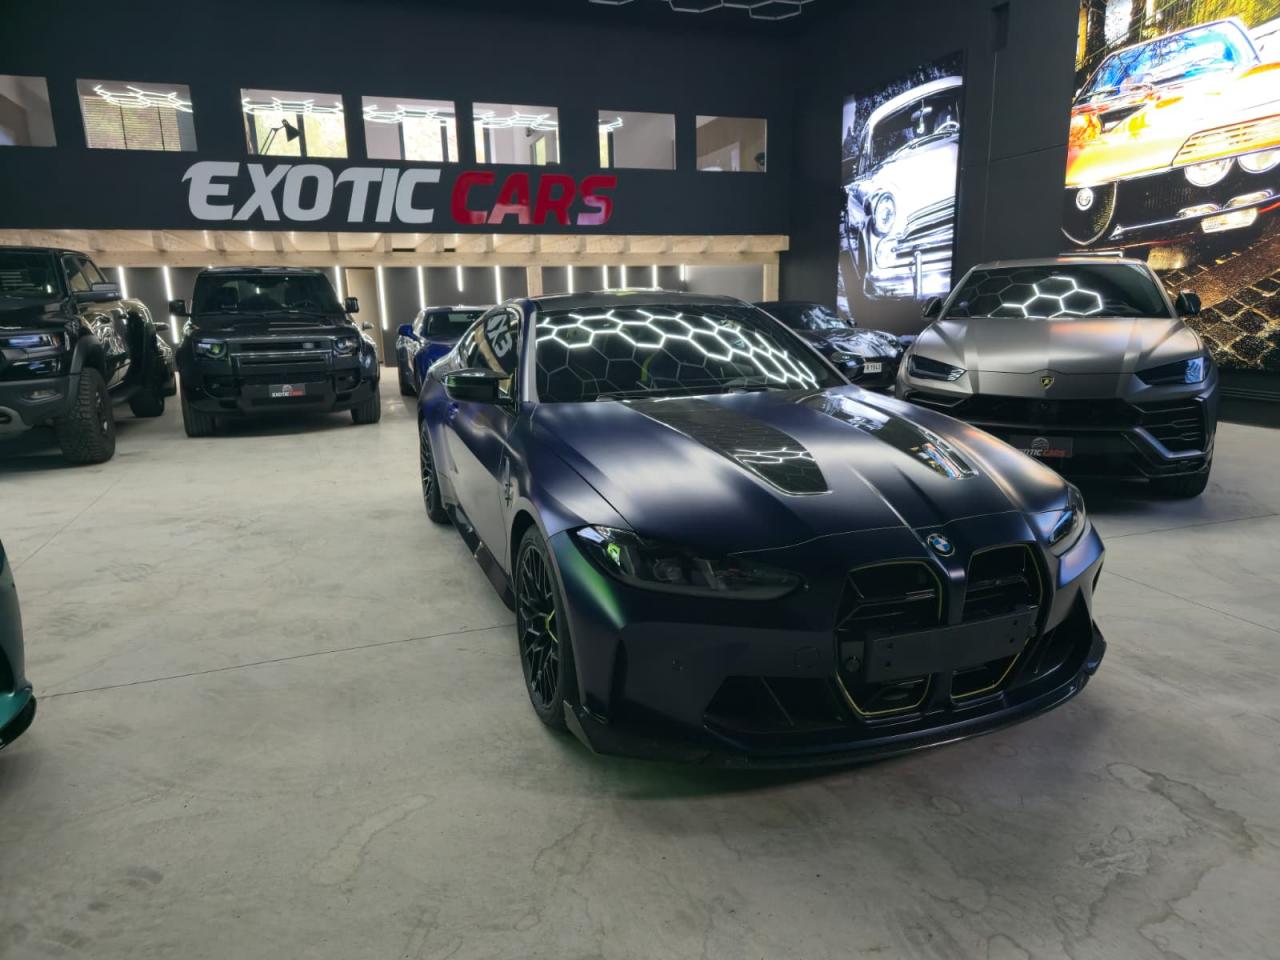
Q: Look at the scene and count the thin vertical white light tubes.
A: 12